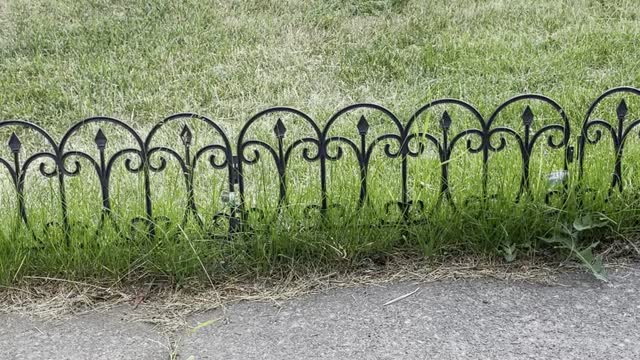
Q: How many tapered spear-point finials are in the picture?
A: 8